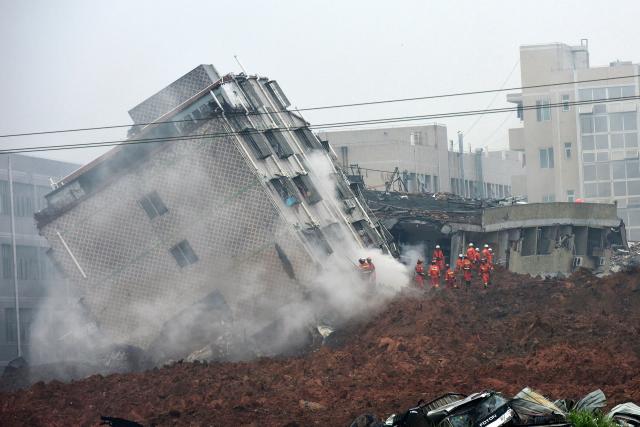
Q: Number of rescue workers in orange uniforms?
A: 13